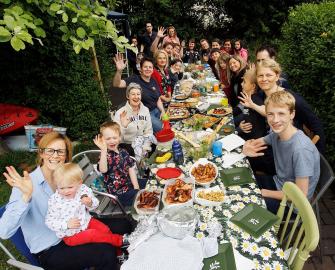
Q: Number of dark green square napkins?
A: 3